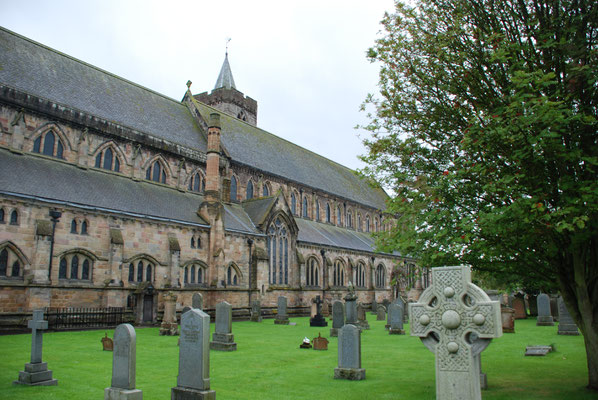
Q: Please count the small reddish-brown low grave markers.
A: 2